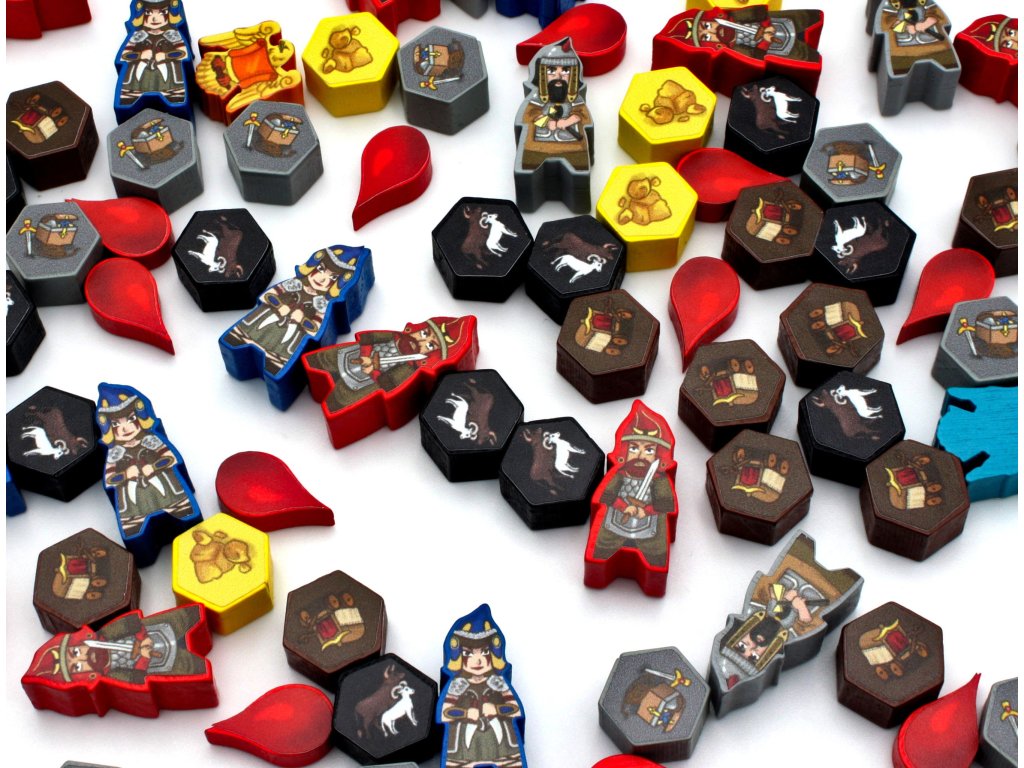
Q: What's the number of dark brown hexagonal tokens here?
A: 11